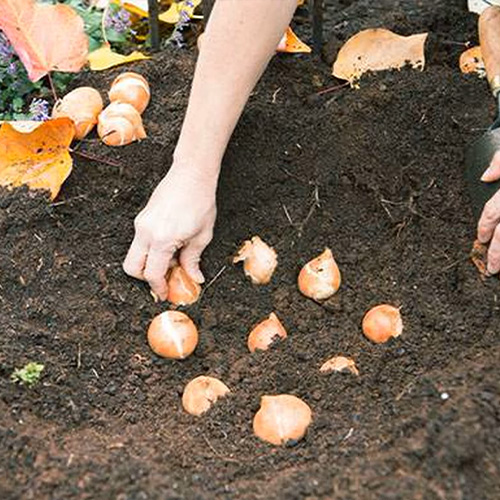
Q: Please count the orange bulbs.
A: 12